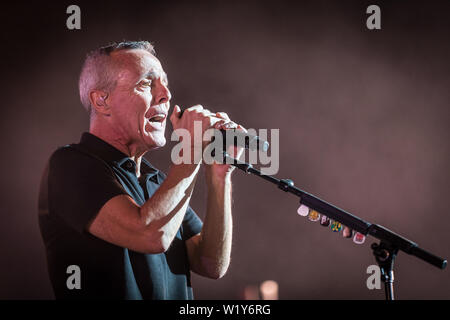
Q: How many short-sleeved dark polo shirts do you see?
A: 1